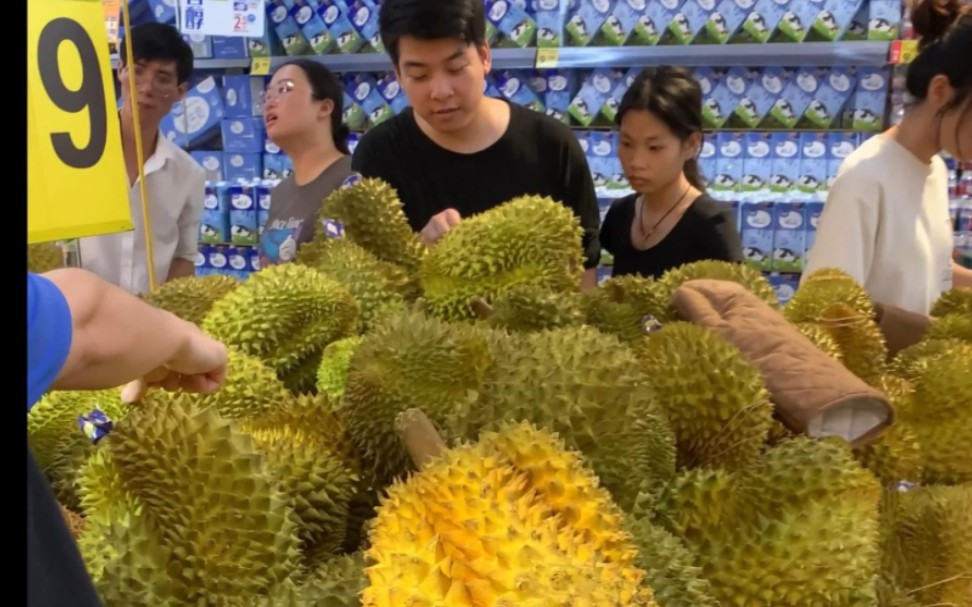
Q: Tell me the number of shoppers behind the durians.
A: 5